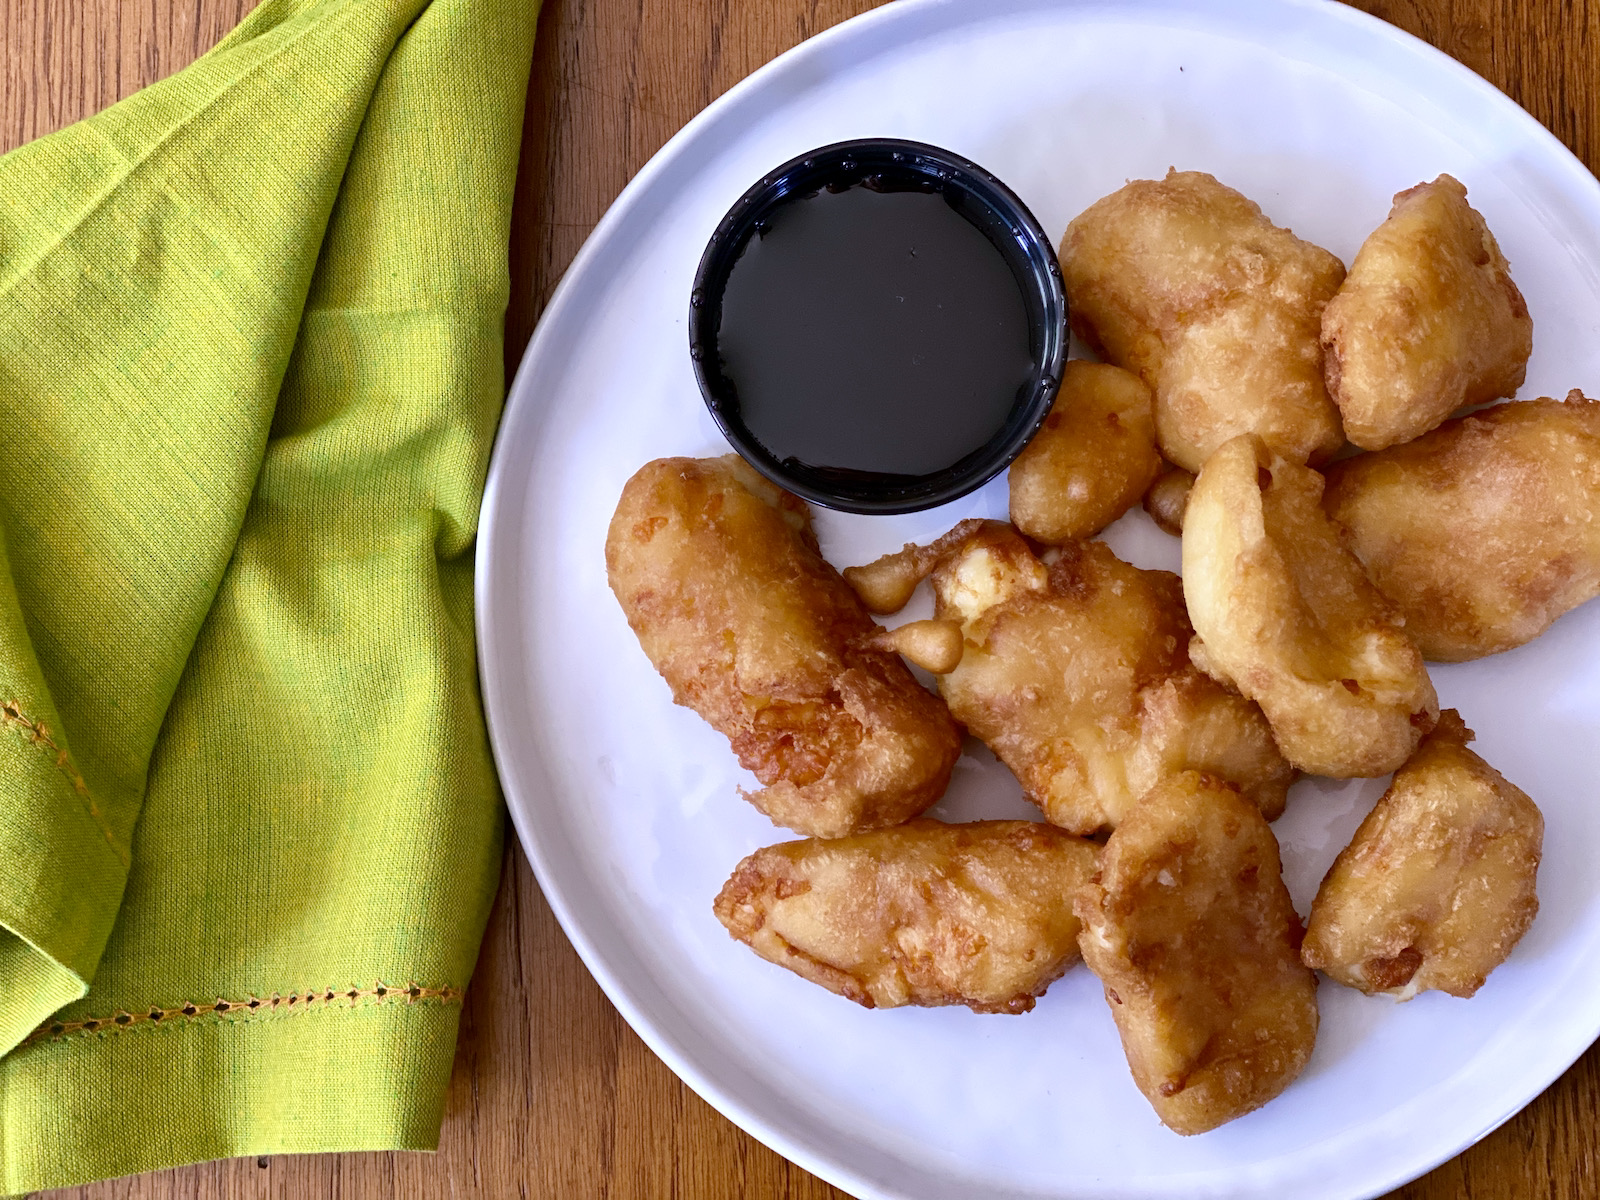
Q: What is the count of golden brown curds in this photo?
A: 10